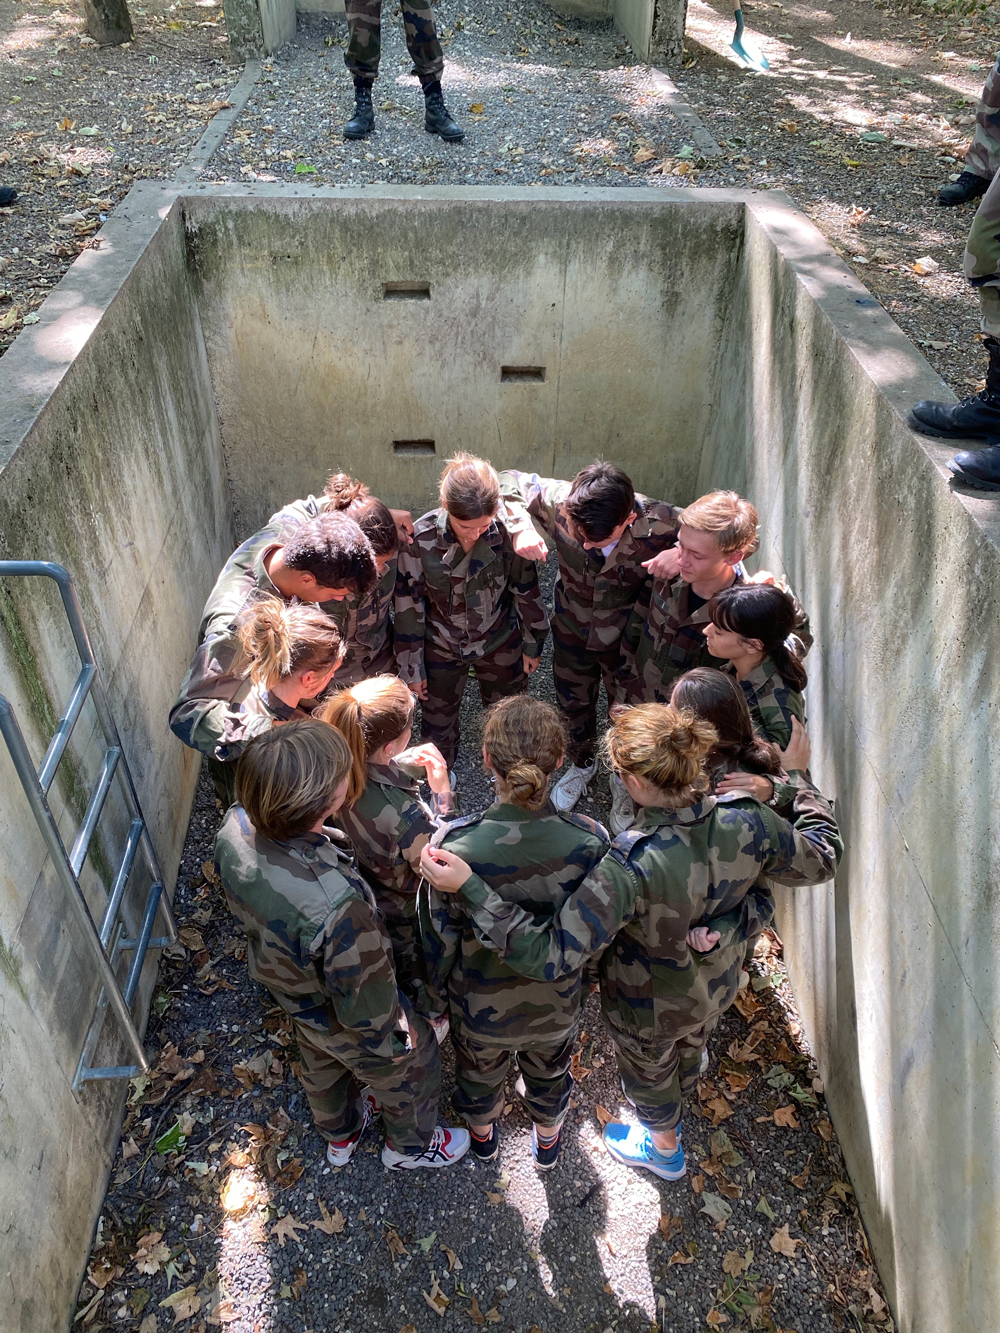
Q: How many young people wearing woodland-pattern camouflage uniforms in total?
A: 12